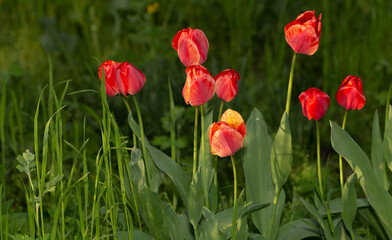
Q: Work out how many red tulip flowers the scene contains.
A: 9